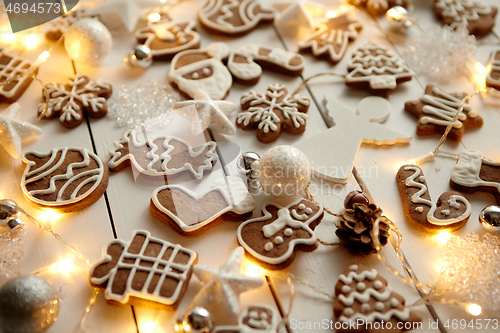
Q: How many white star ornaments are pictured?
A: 5